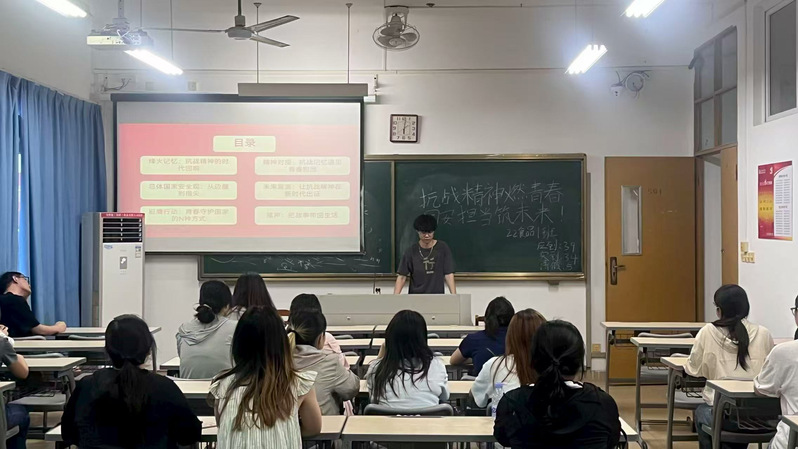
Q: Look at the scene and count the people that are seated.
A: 14